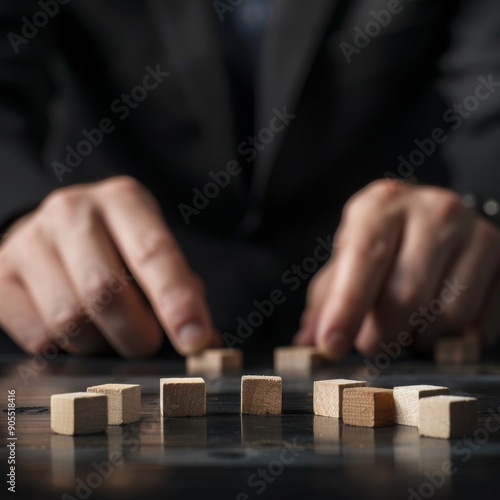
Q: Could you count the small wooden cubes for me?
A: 11